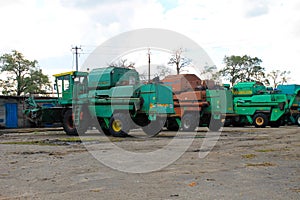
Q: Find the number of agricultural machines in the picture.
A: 4